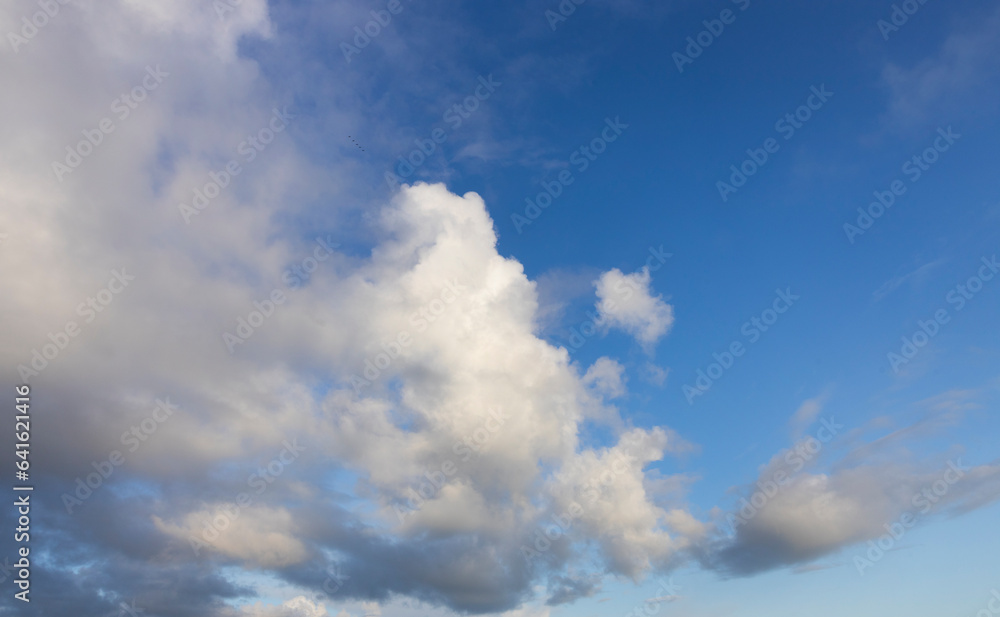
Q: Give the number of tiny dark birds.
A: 5